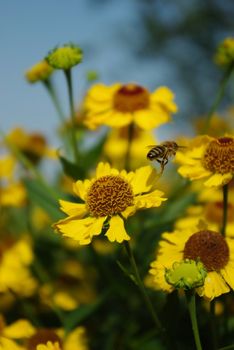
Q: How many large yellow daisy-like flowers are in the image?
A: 4